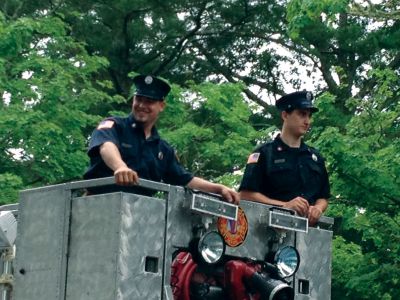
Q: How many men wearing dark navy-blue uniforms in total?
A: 2